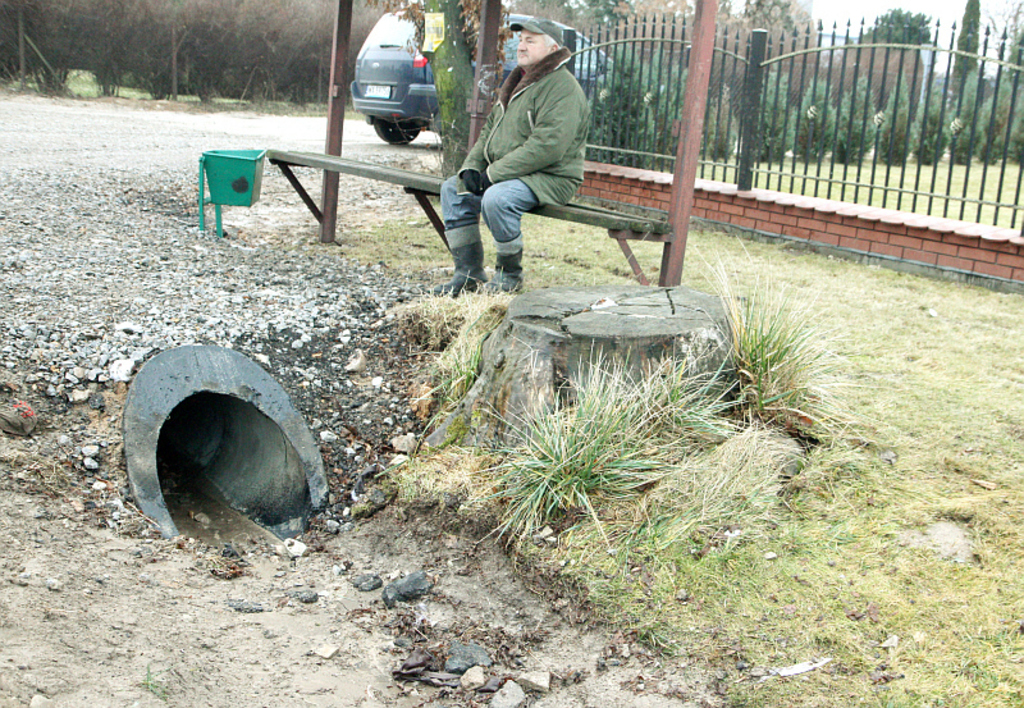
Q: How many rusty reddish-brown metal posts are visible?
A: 3